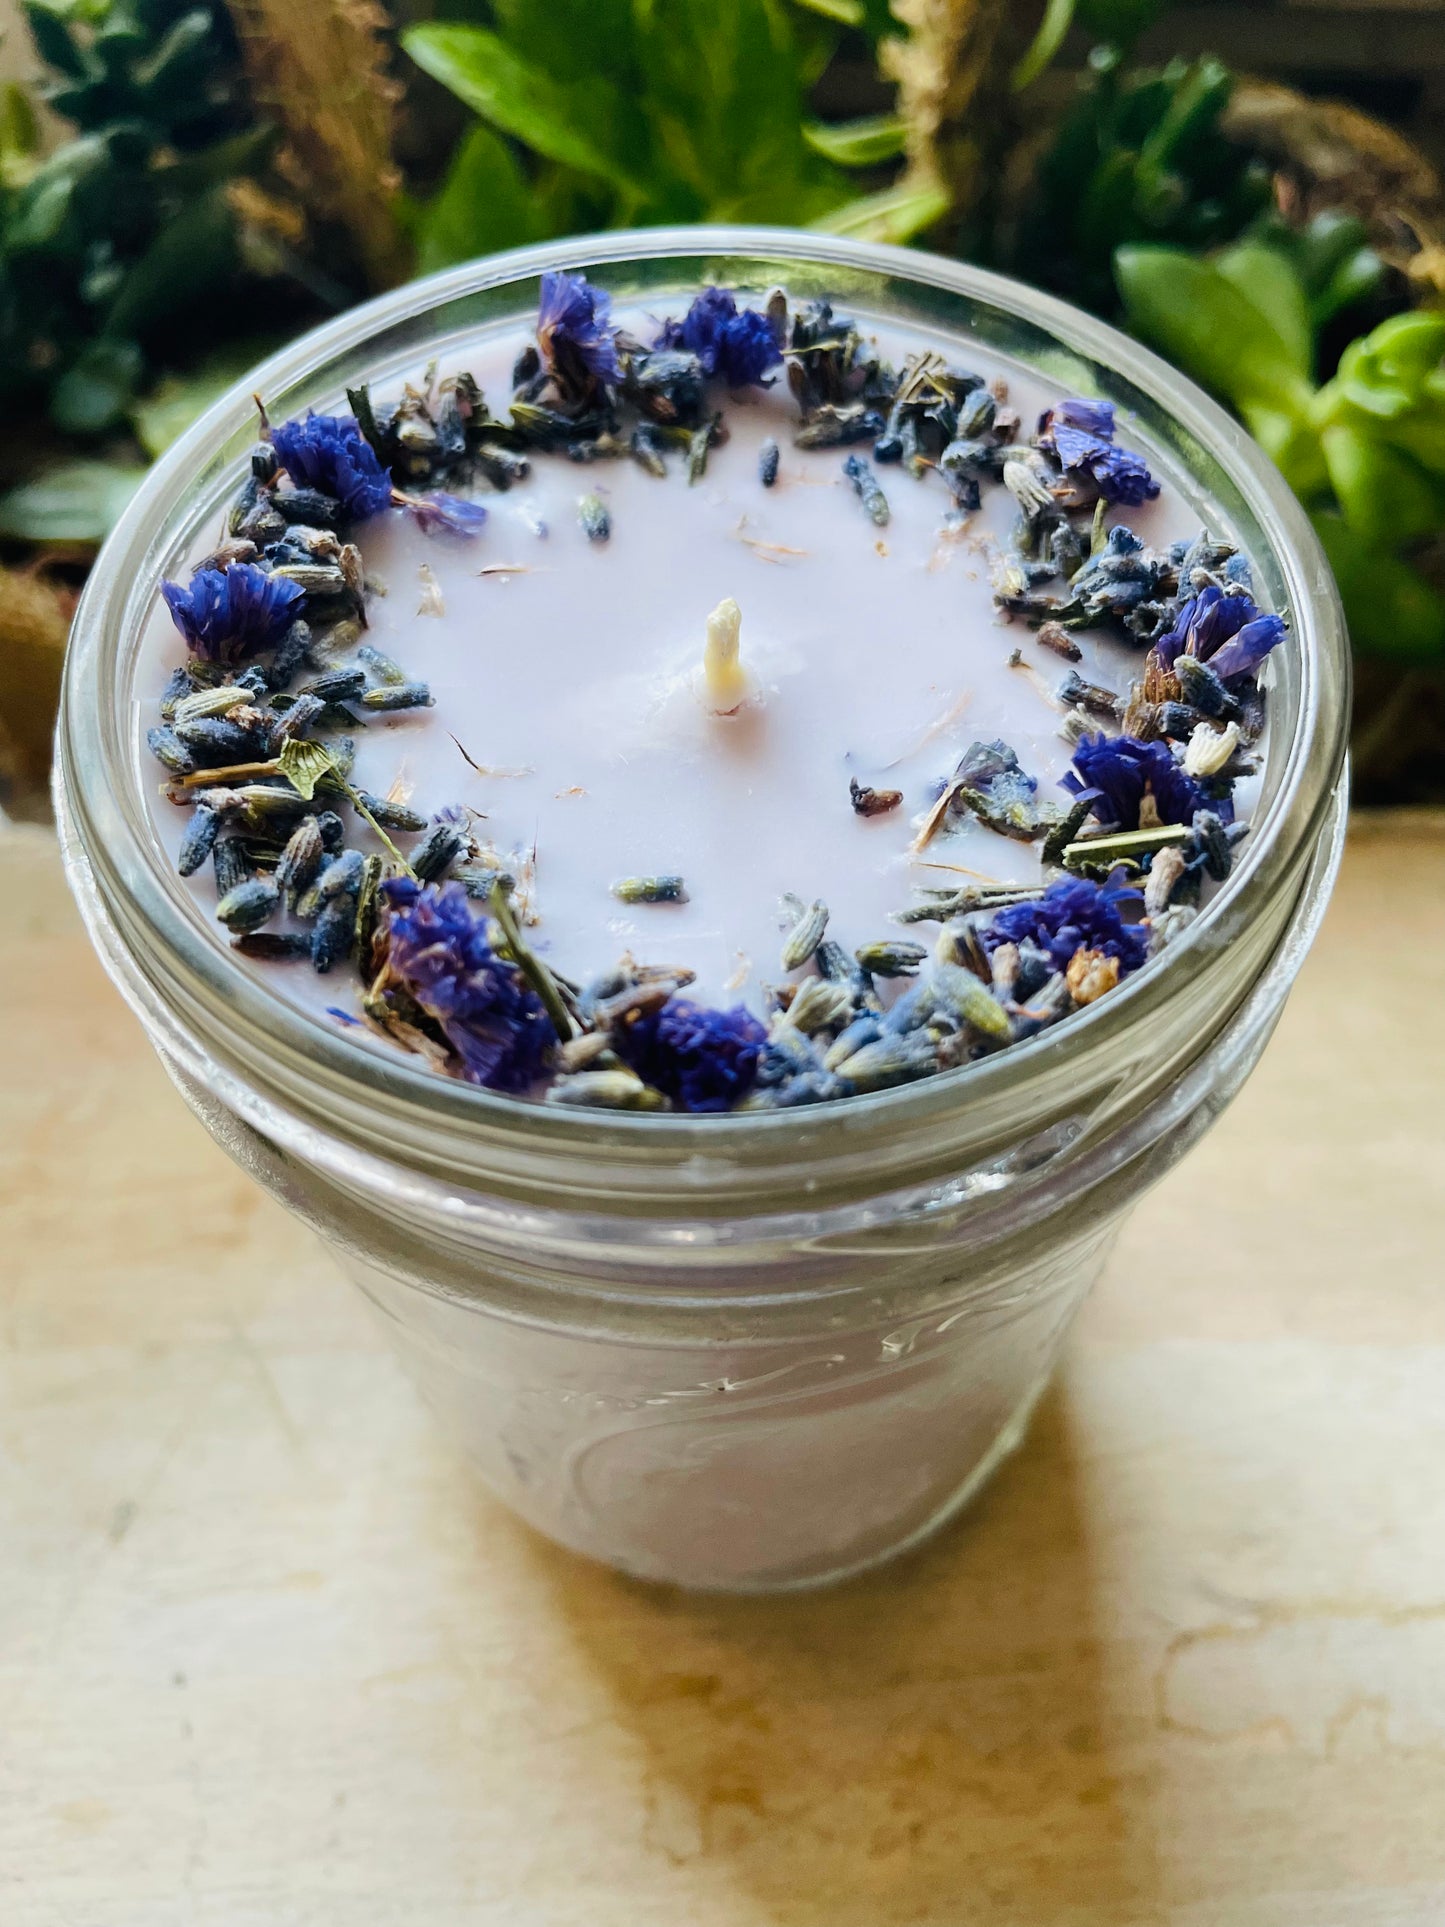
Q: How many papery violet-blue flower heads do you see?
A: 10